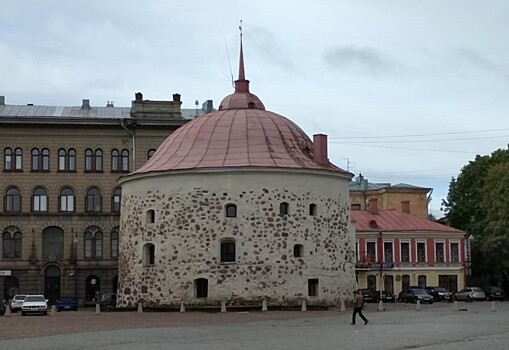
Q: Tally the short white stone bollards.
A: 13